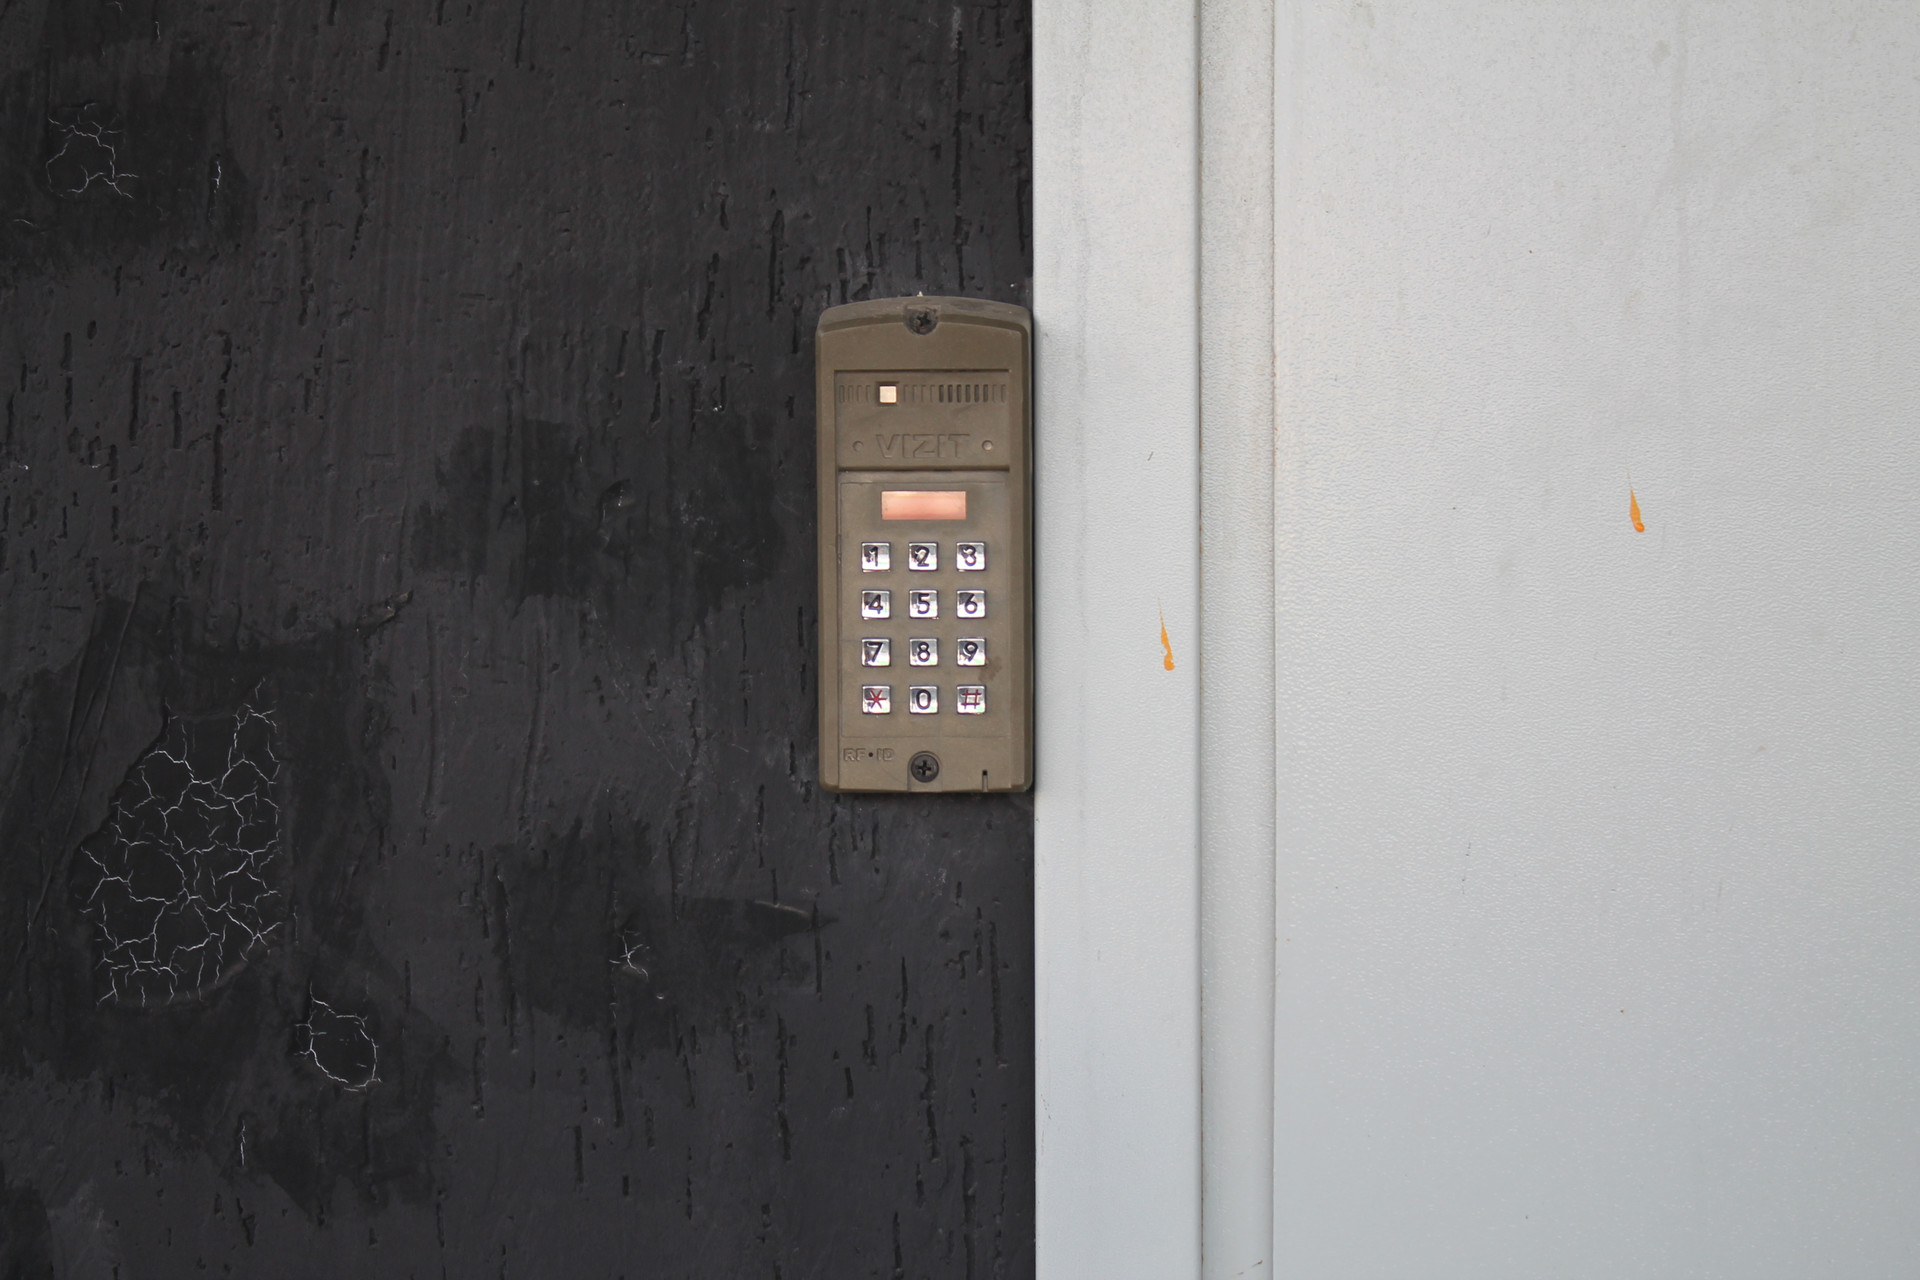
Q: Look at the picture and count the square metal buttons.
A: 12